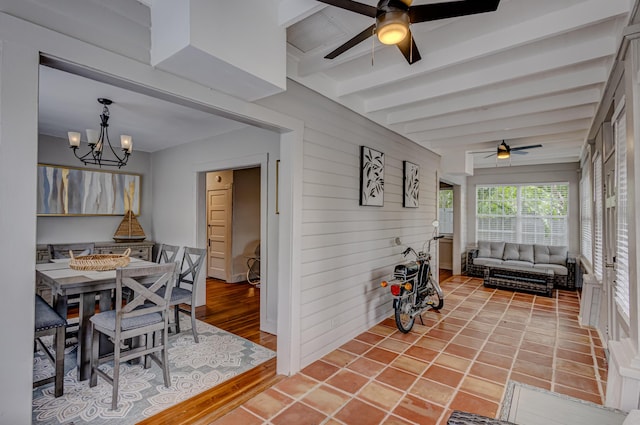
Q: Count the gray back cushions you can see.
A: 3